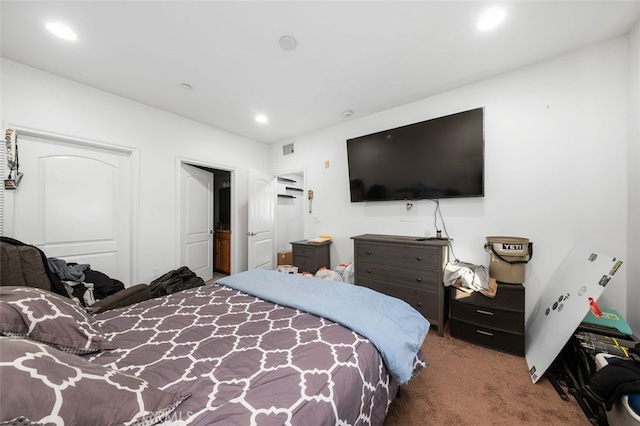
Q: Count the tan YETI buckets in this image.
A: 1